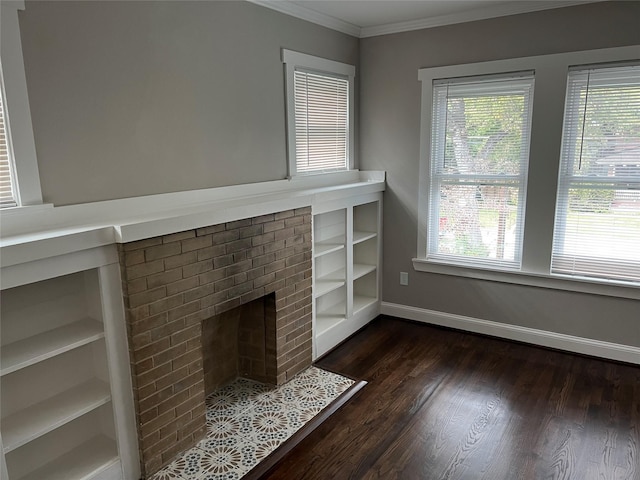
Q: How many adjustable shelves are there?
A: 6